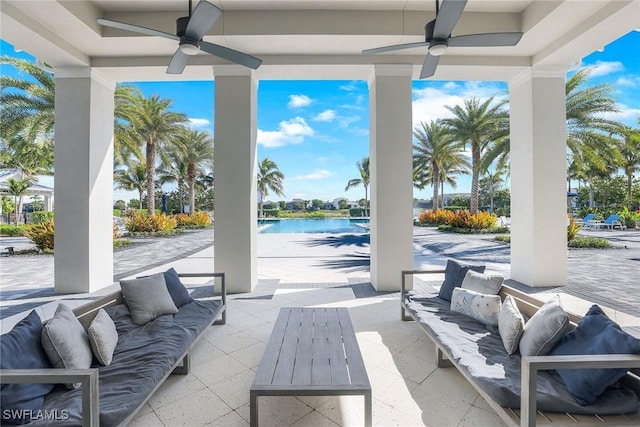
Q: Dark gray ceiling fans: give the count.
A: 2